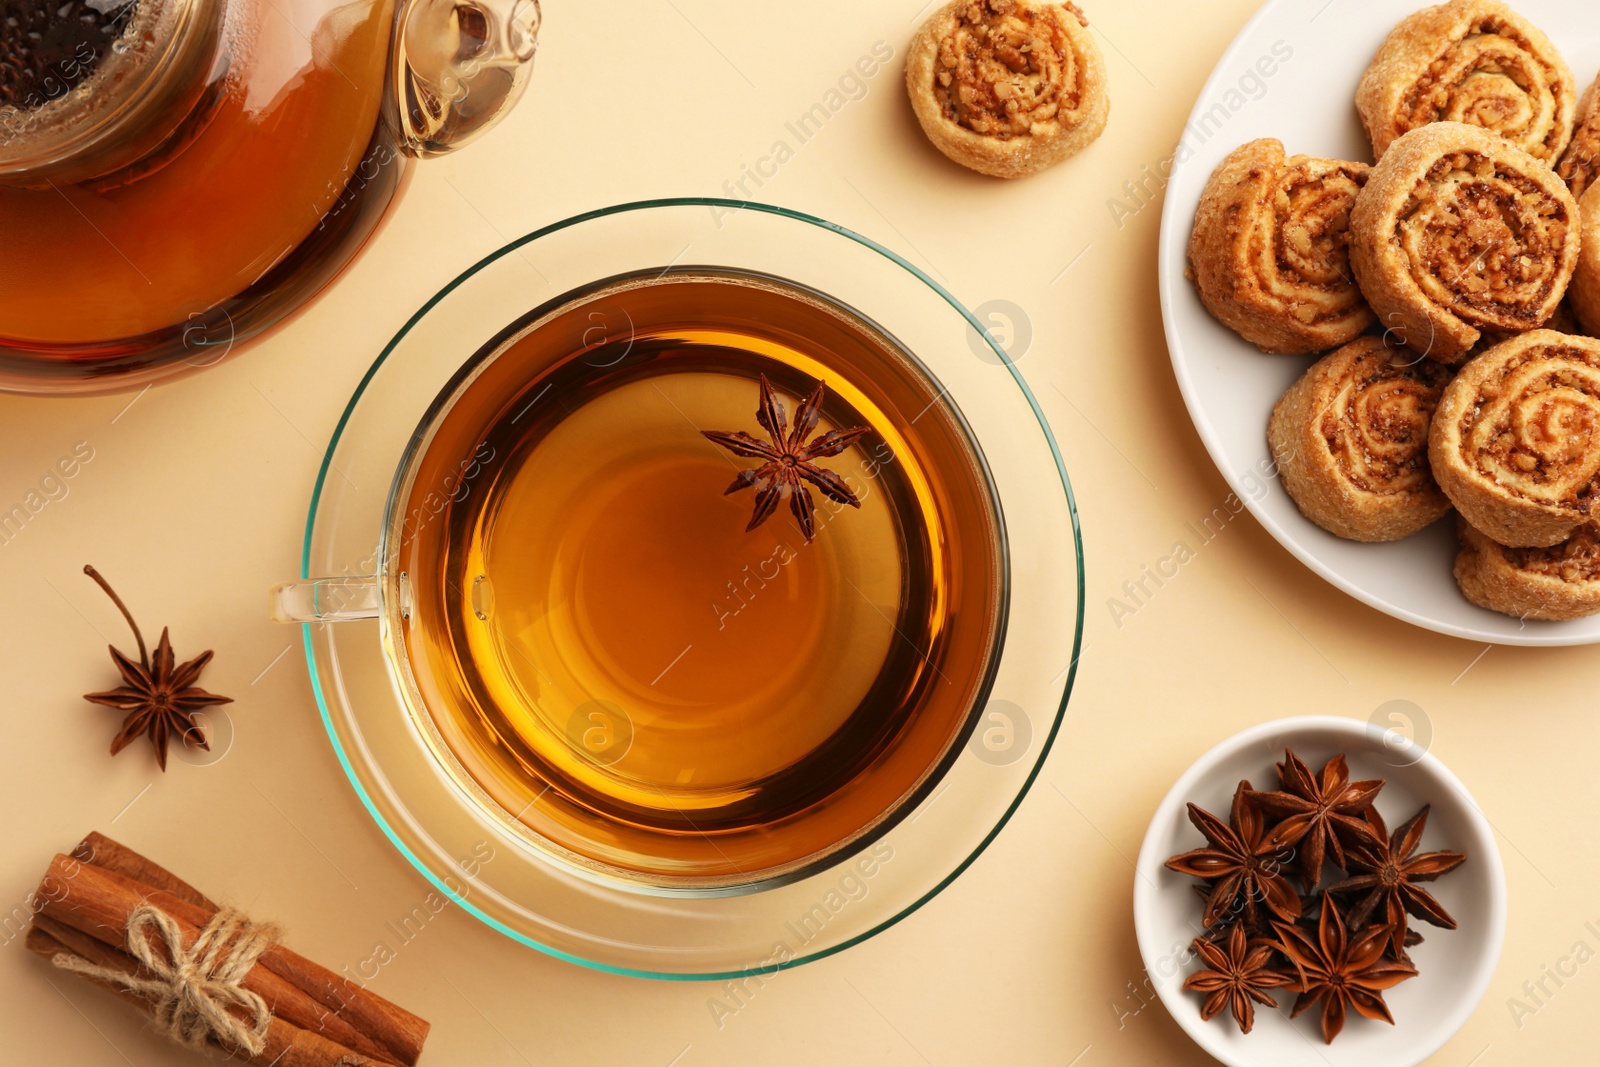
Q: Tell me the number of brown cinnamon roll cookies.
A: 9